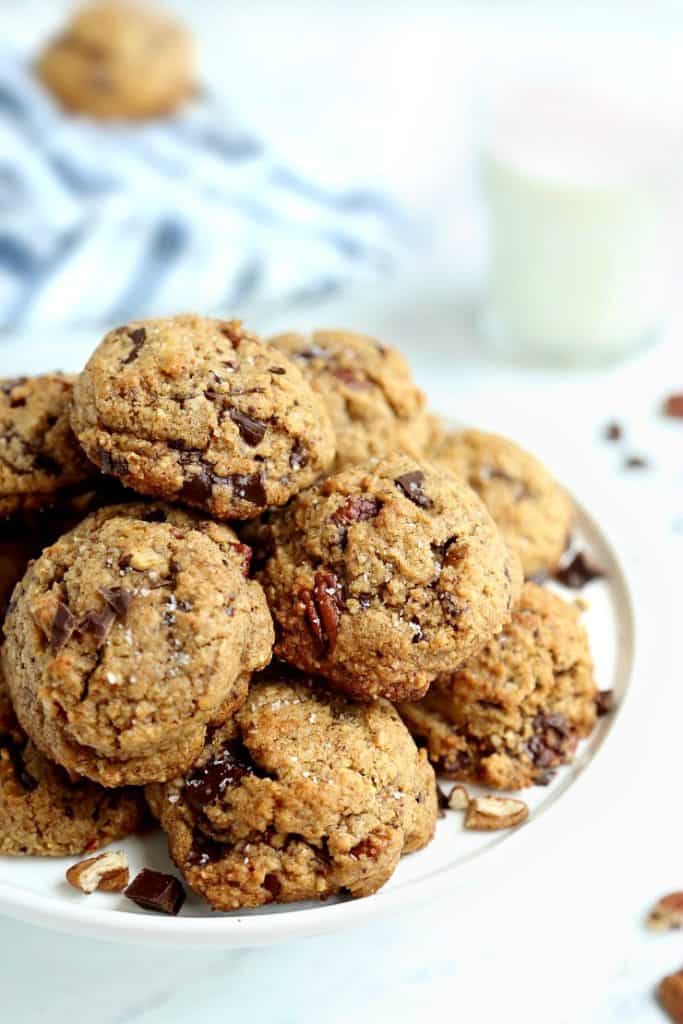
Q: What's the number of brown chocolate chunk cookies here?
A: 10